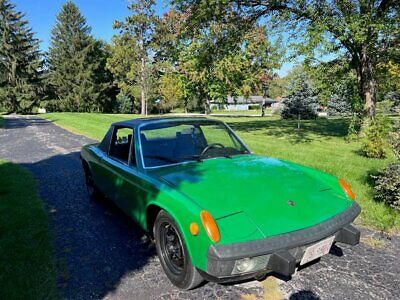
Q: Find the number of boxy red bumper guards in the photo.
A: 0